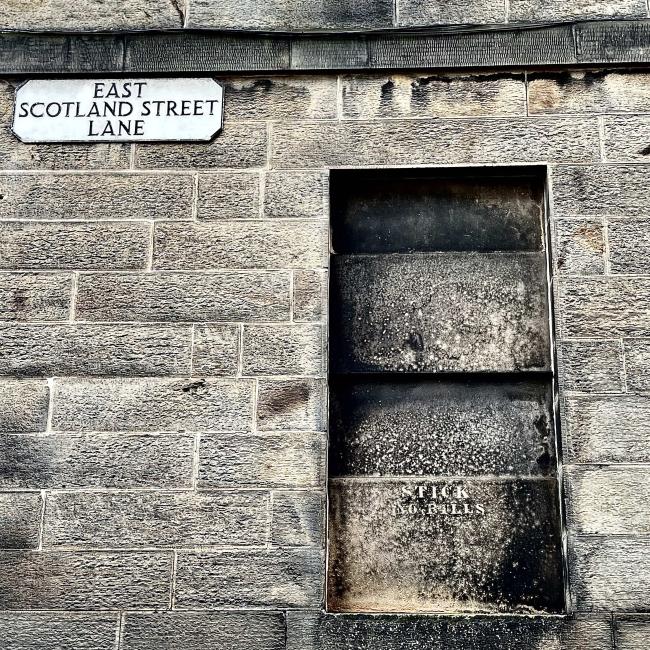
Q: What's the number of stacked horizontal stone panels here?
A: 4